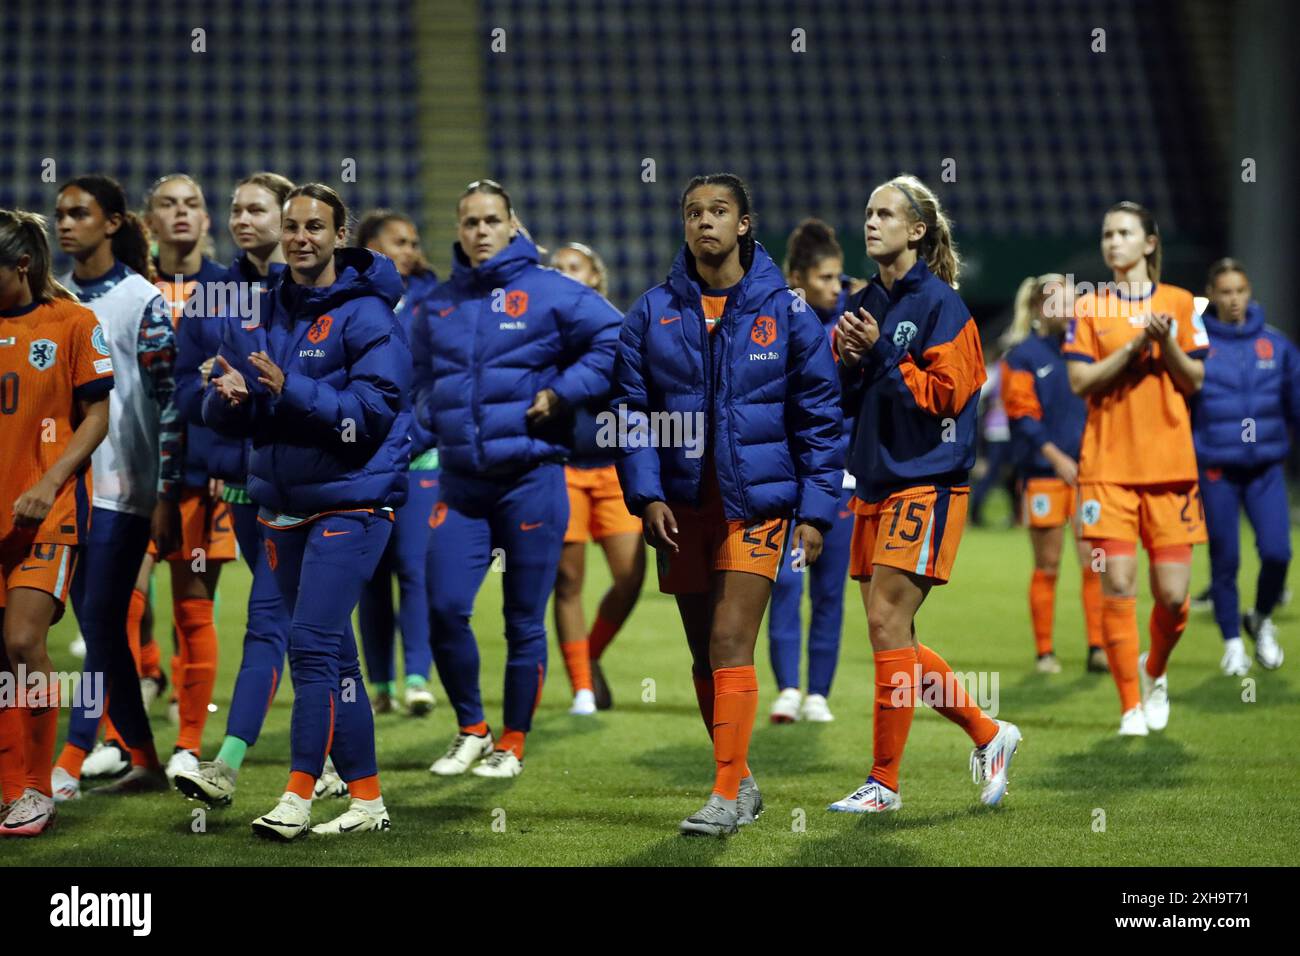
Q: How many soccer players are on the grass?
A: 14